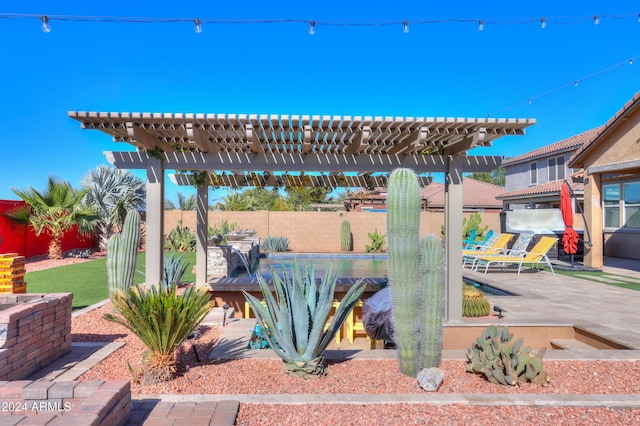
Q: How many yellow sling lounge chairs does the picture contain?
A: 2